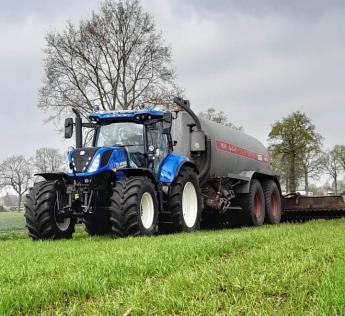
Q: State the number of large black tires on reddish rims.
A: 2